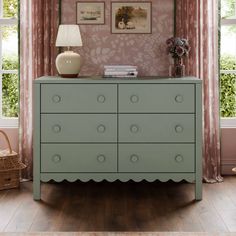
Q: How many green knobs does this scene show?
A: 12